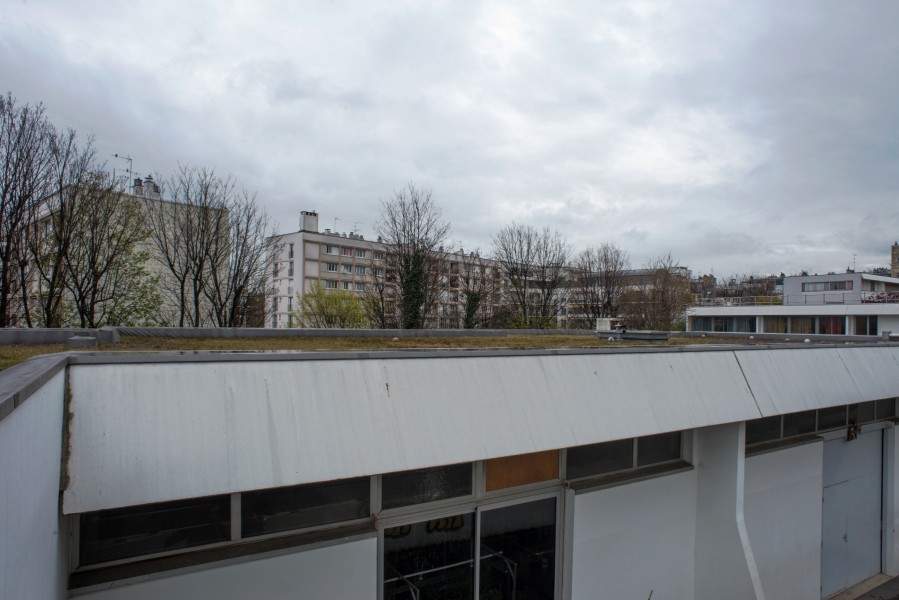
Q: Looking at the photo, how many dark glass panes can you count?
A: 12